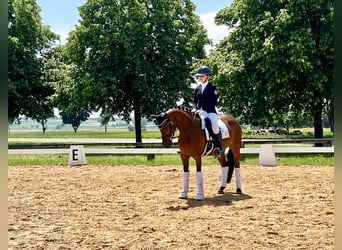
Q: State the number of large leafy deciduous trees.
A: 3